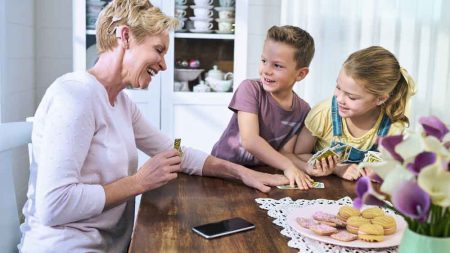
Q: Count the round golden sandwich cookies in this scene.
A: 5